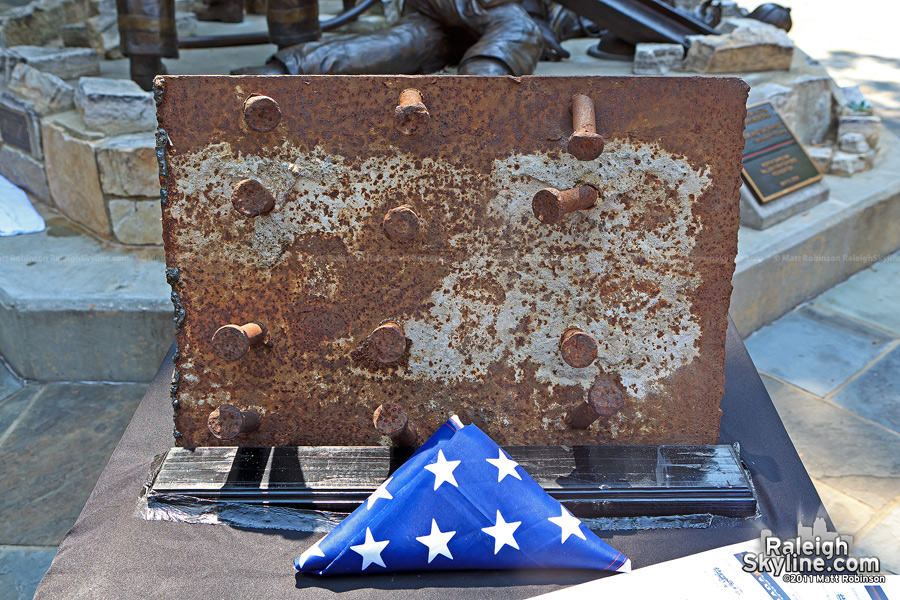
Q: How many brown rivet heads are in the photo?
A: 12